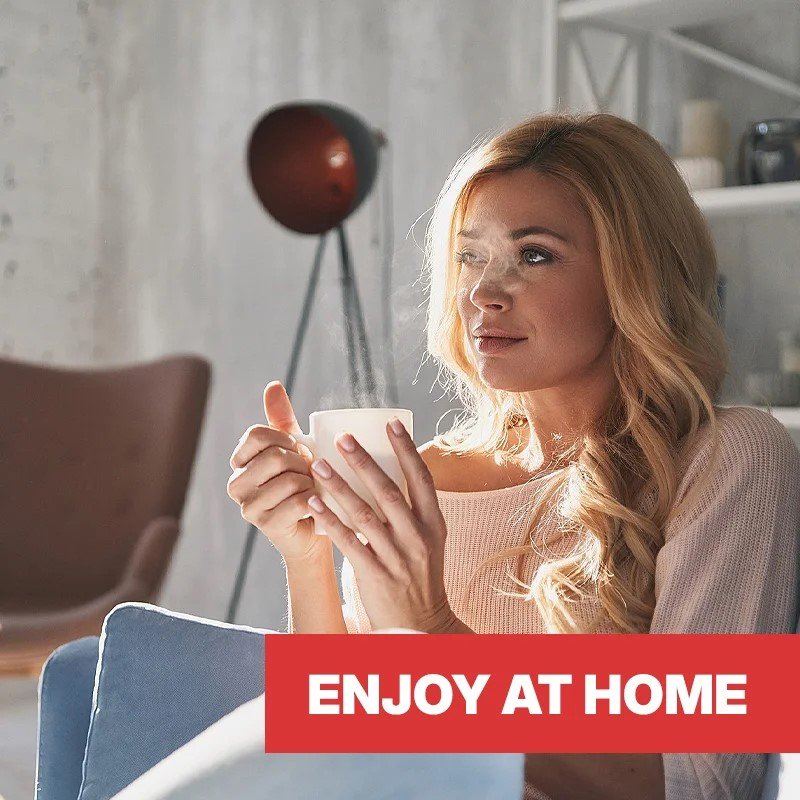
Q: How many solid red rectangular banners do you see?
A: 1